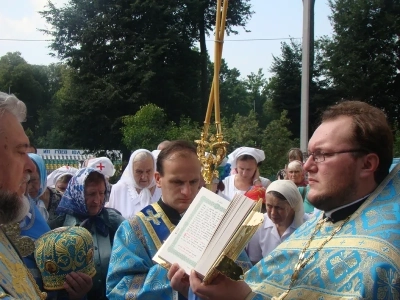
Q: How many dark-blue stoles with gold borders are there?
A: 1